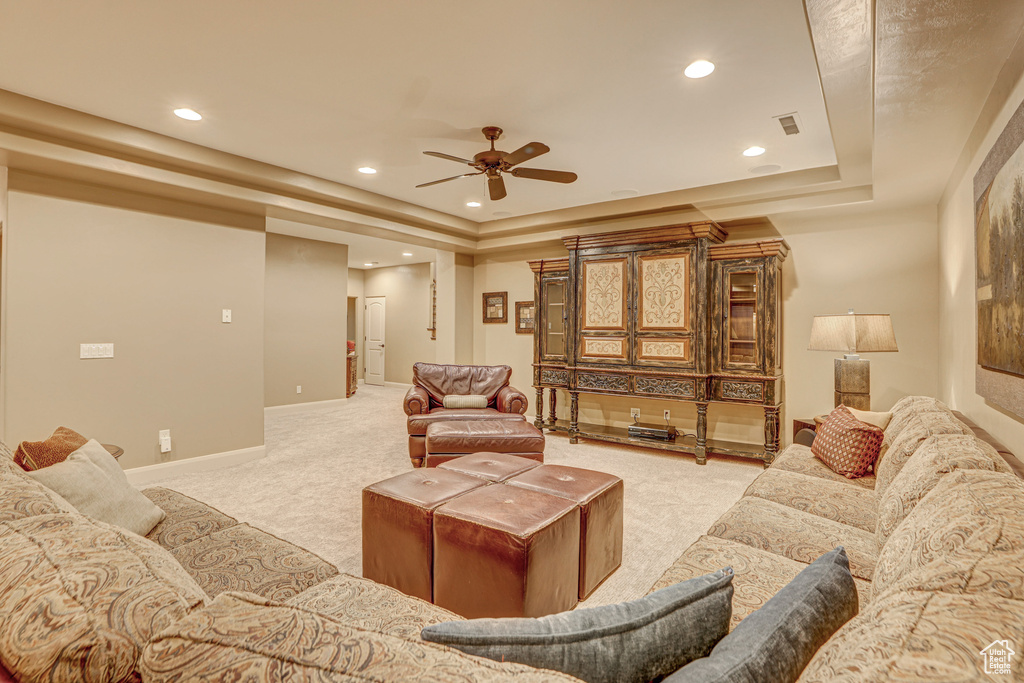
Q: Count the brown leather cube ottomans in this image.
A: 4